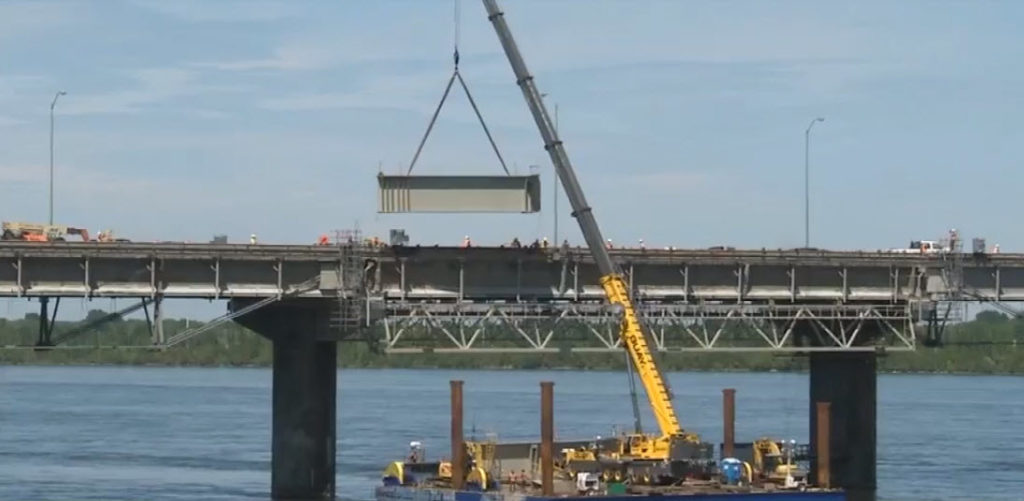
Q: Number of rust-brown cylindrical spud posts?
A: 4